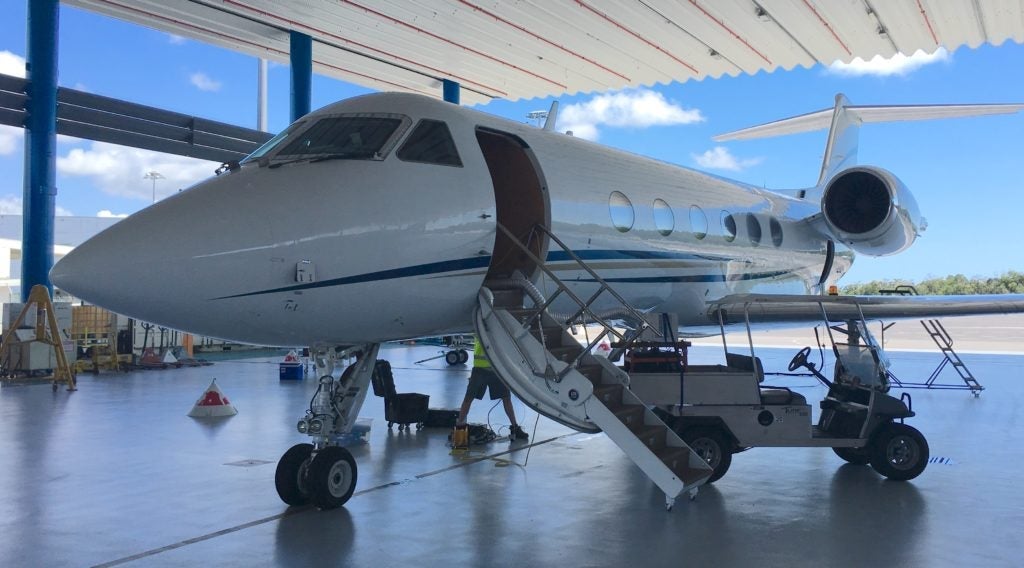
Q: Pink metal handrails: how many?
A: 0